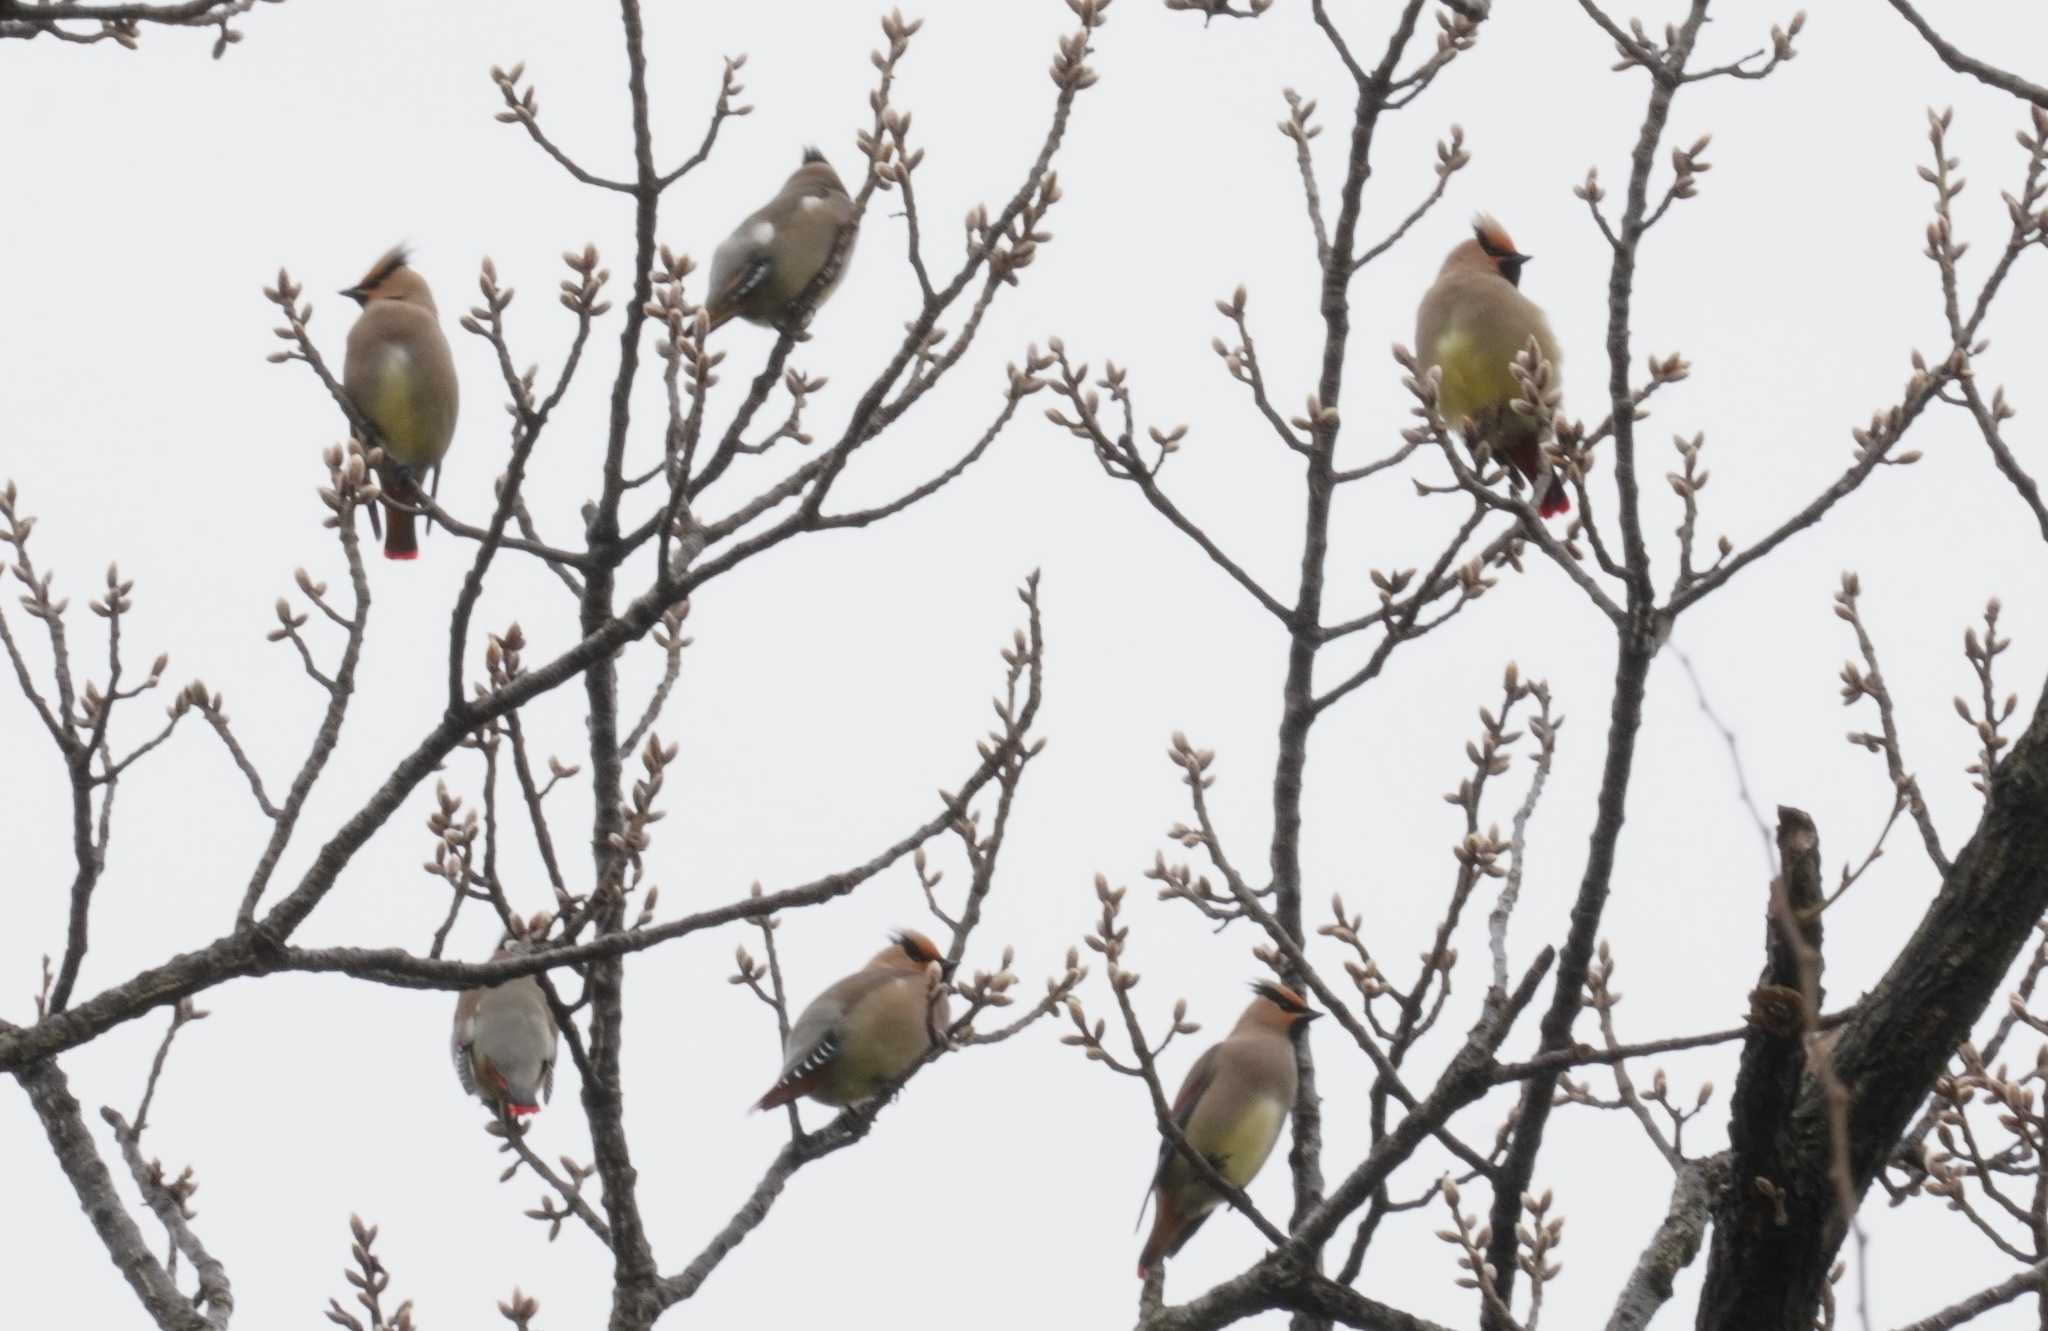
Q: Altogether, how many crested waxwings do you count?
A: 6